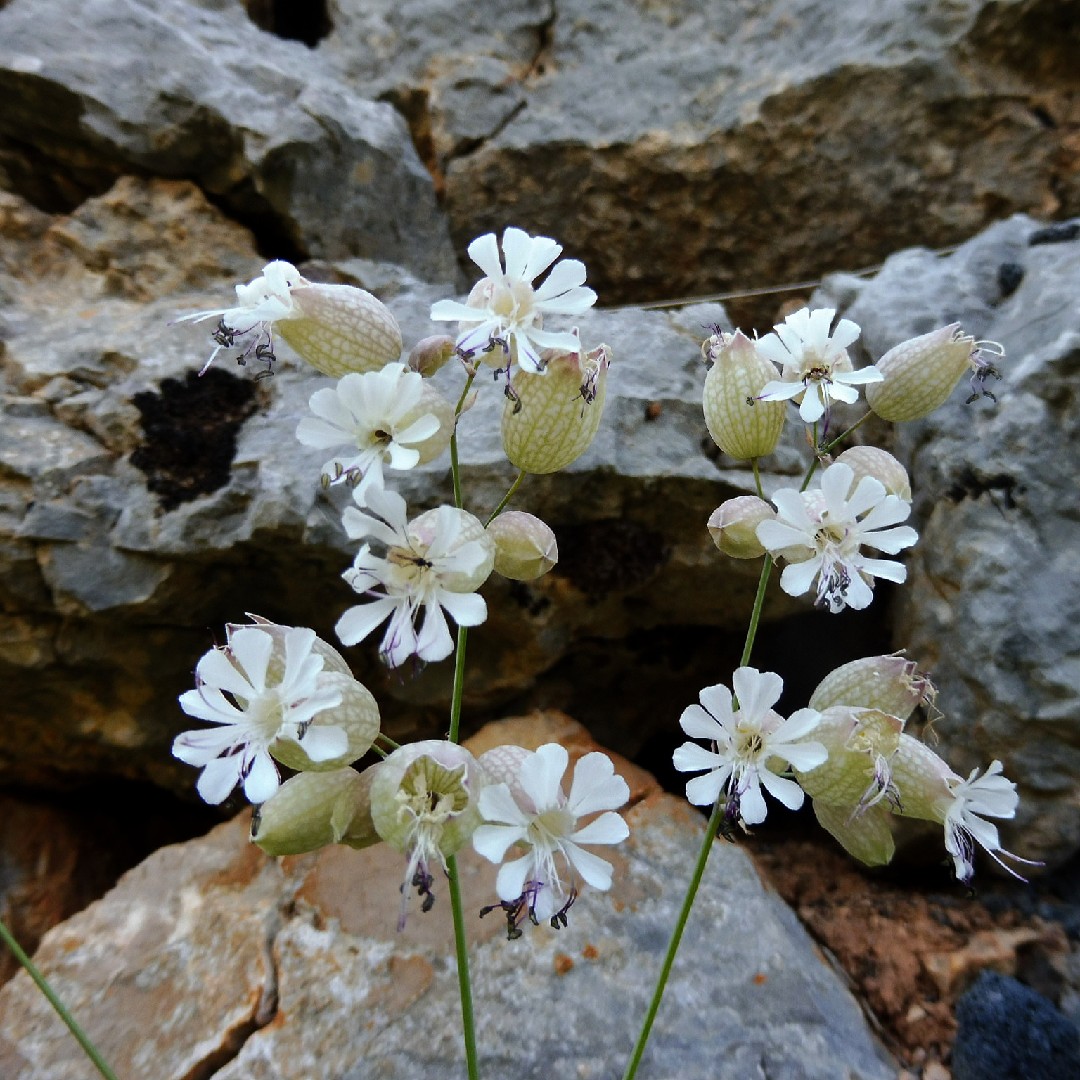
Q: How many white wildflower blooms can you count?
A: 10